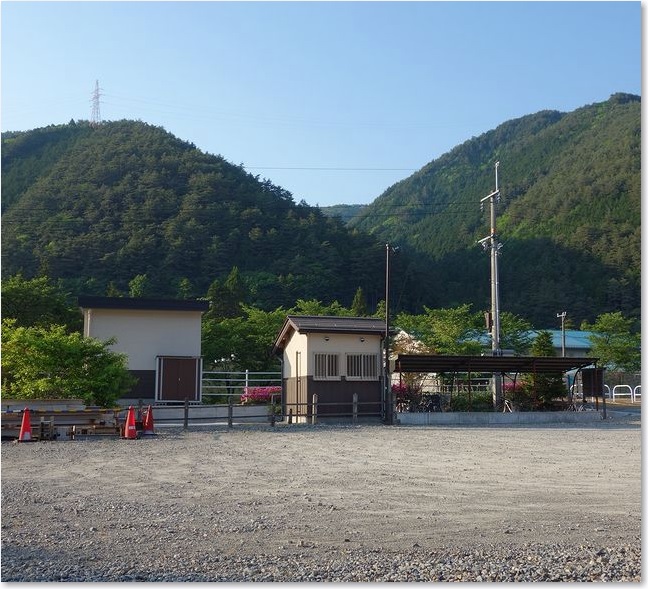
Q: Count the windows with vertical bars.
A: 2